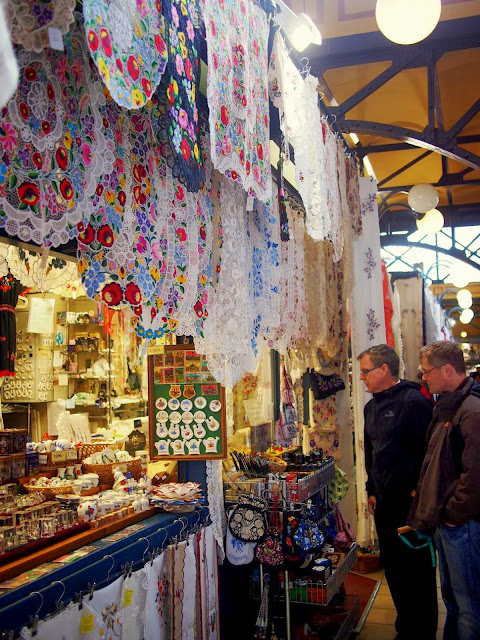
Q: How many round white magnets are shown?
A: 9